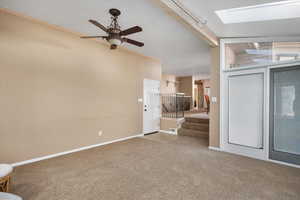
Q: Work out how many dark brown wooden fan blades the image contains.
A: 5